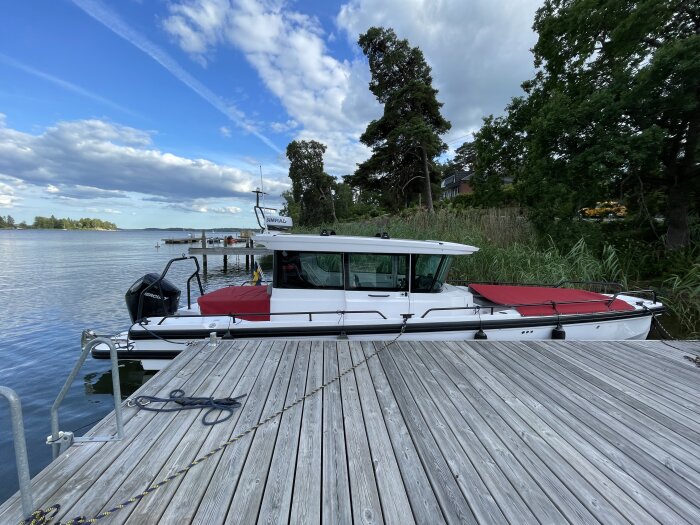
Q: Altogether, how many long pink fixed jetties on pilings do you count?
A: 0